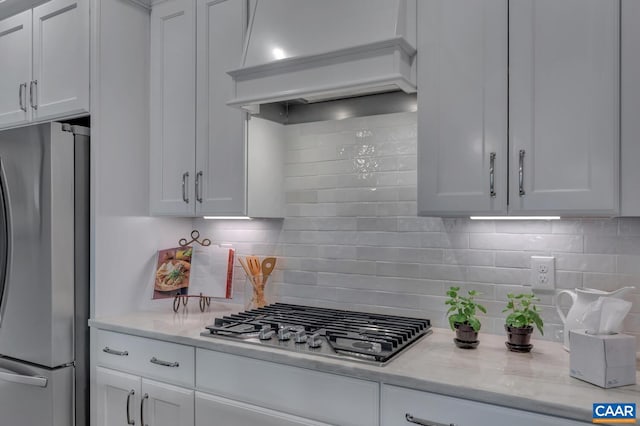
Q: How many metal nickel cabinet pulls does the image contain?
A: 11